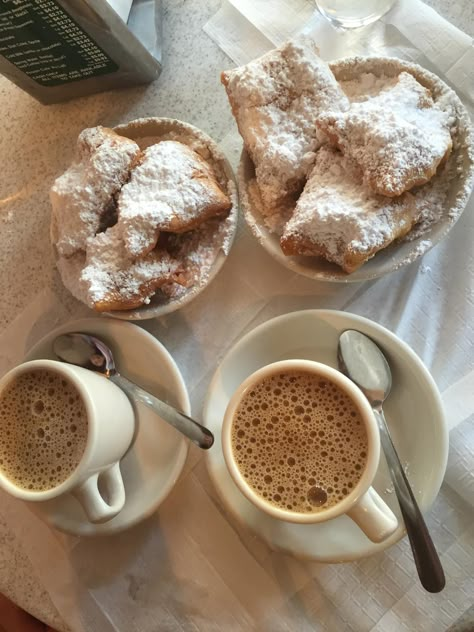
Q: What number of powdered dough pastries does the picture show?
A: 6